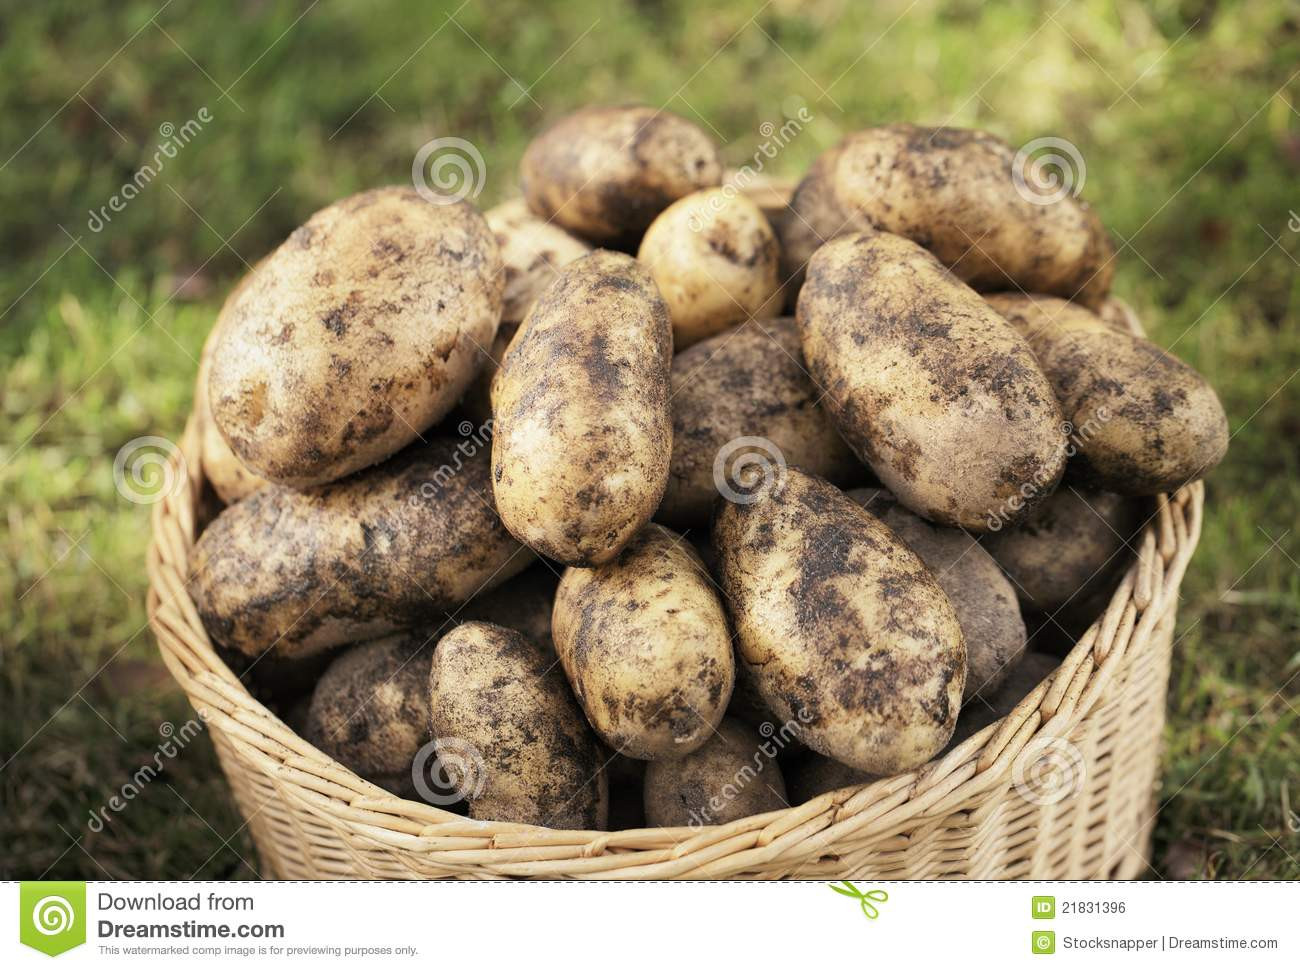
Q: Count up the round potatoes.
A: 1